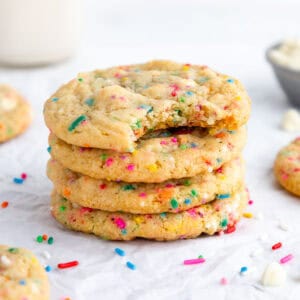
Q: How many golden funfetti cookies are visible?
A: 7